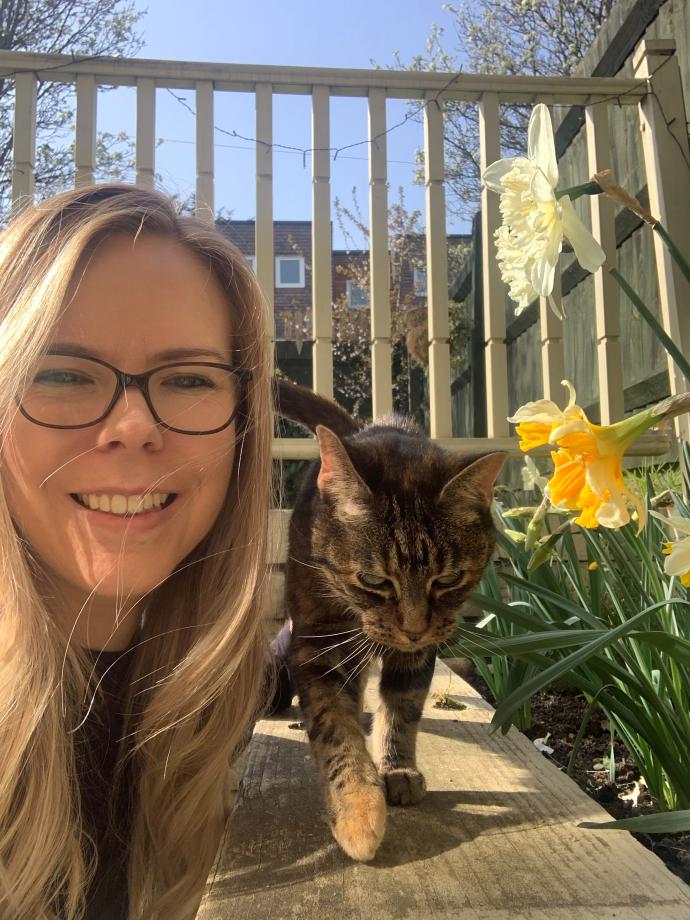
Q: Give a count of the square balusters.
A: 11